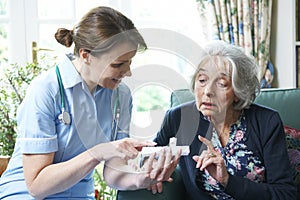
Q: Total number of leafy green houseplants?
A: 1